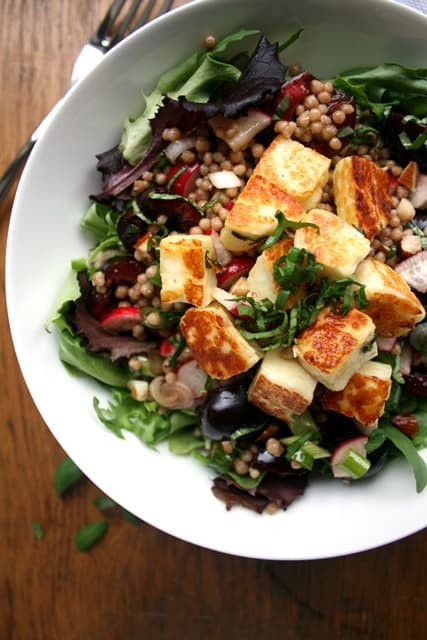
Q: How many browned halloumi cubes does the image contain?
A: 11